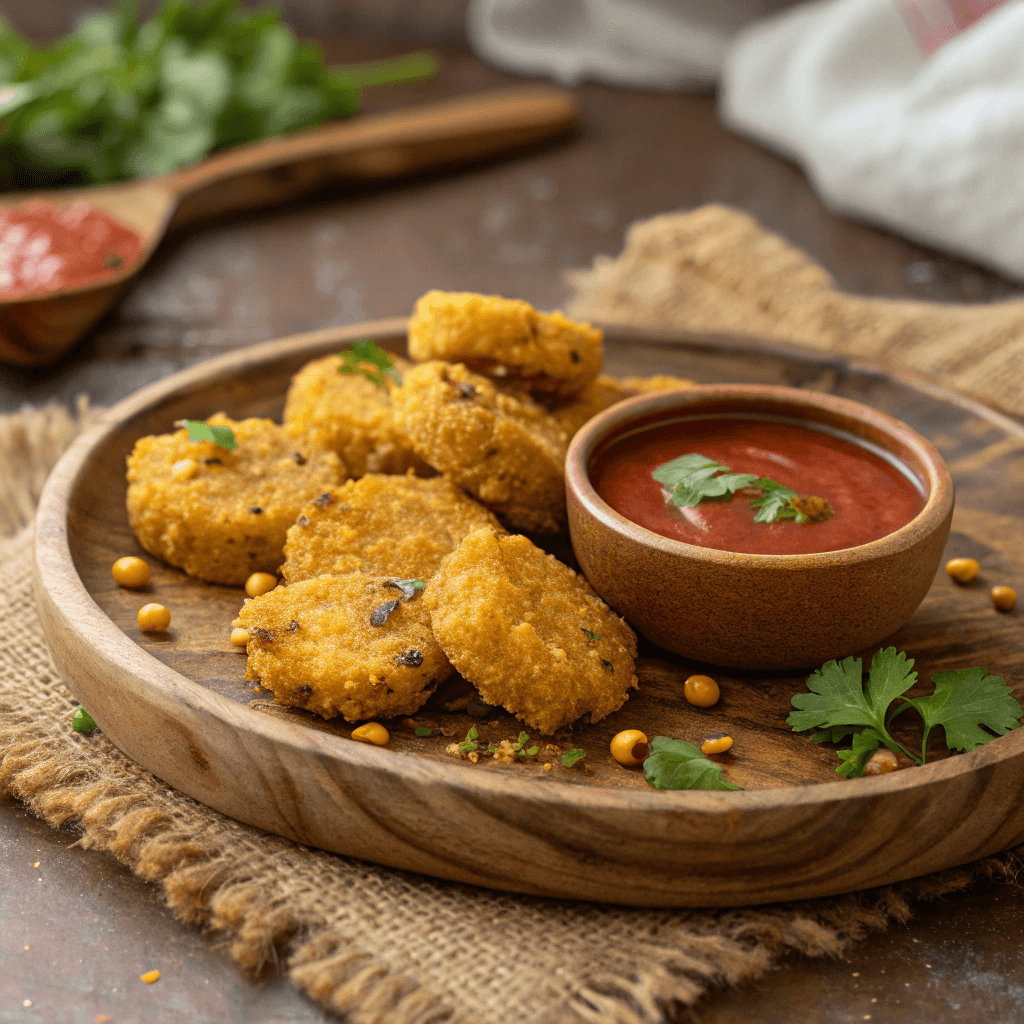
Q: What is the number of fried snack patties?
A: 8